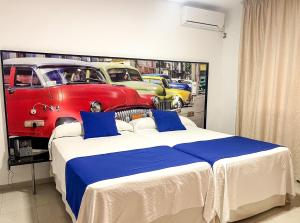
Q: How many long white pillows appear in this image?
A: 2